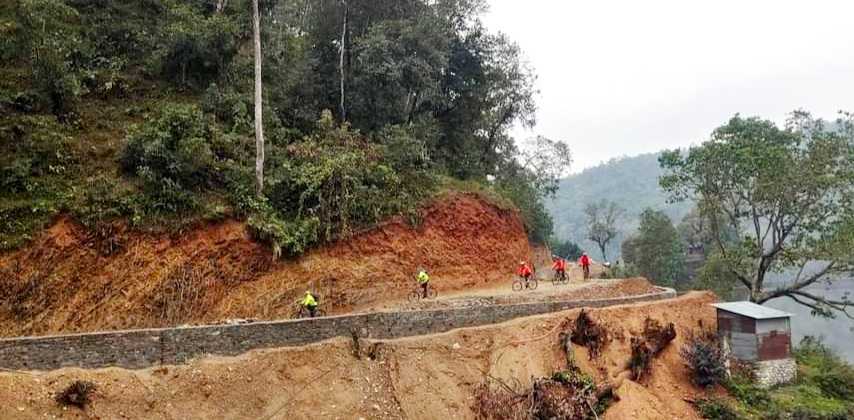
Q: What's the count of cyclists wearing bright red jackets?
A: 3